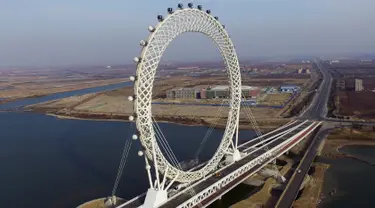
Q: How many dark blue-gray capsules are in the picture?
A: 8